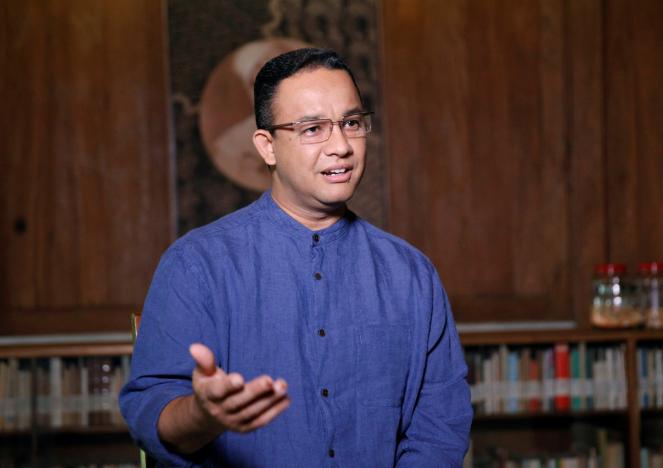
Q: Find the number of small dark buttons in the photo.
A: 5